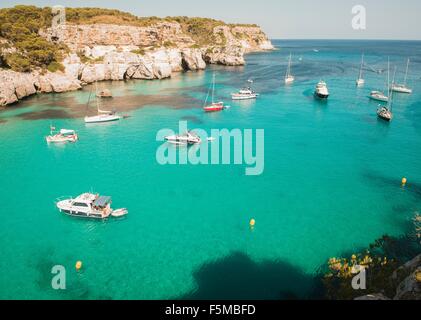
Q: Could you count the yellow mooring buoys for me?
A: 3